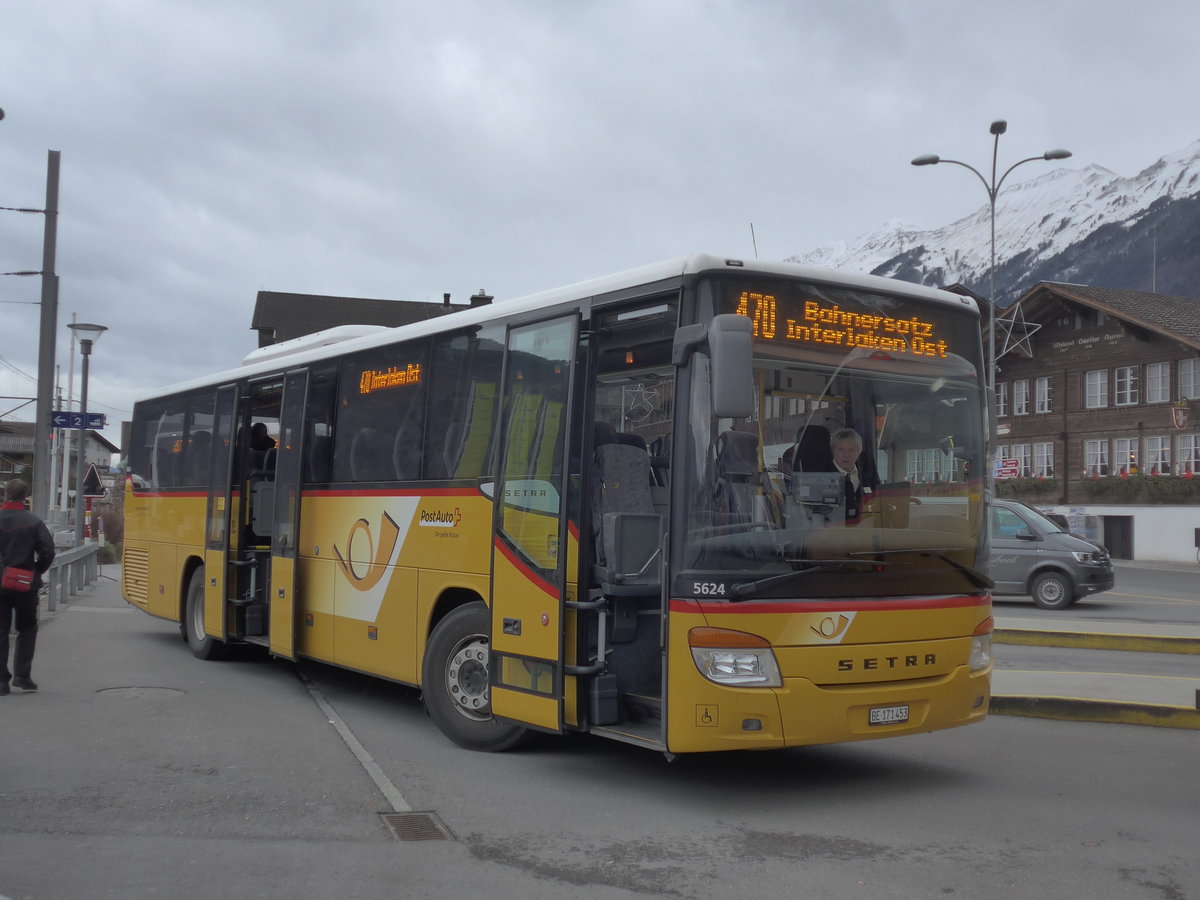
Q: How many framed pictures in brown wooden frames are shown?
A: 0